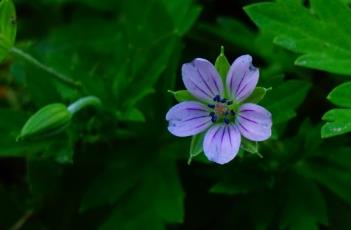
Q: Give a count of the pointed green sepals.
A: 5